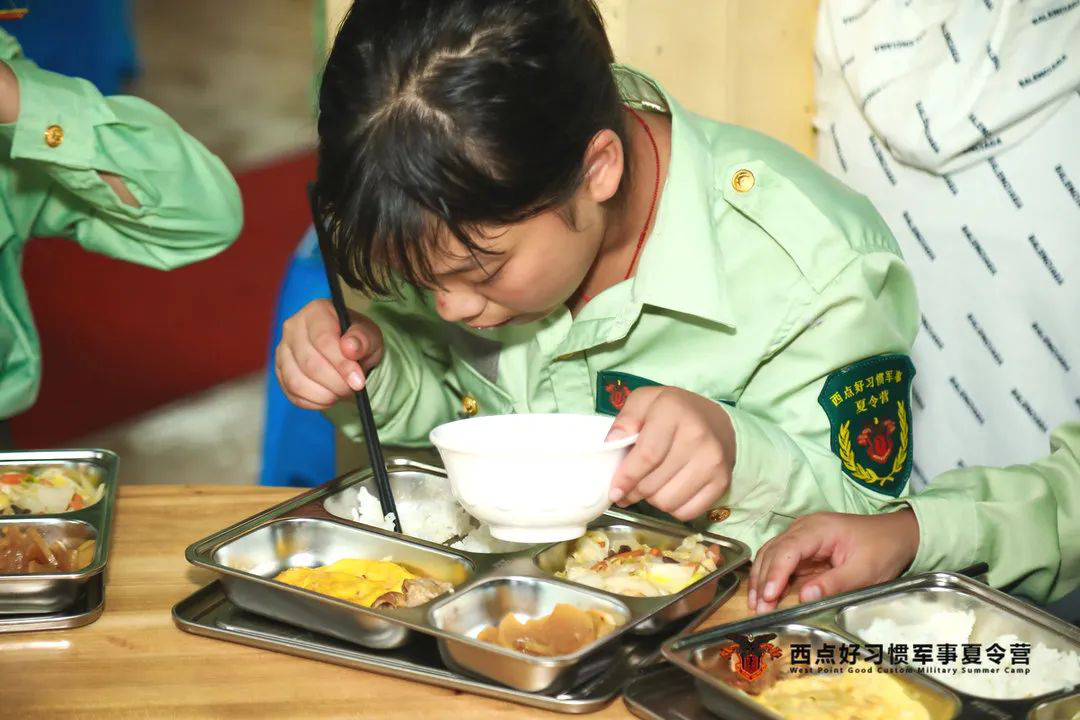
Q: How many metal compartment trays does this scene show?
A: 3